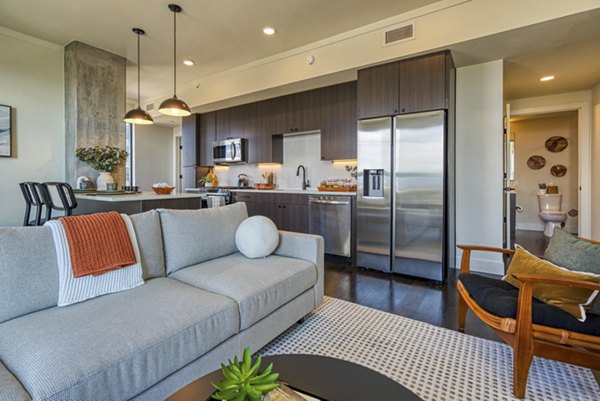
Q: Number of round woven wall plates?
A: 3